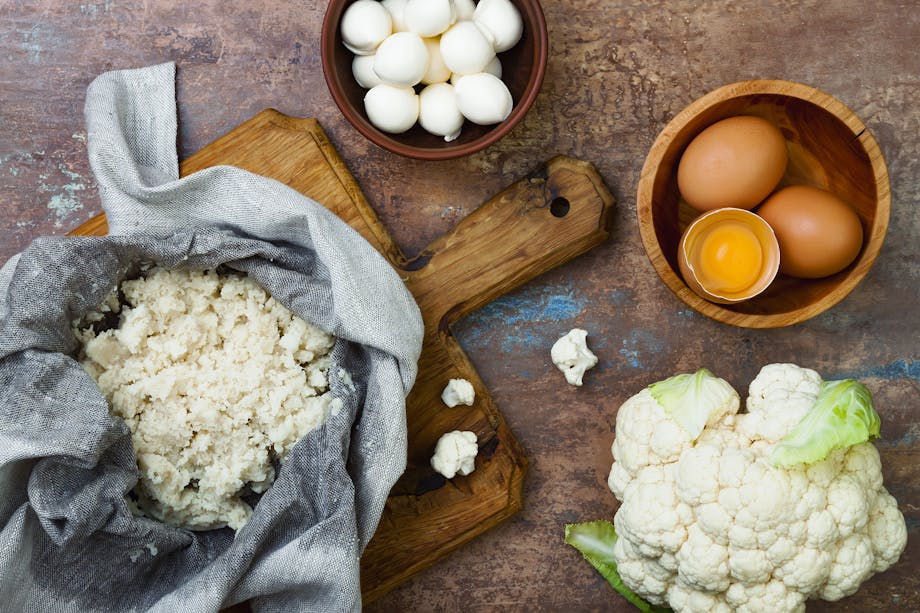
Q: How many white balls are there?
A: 13